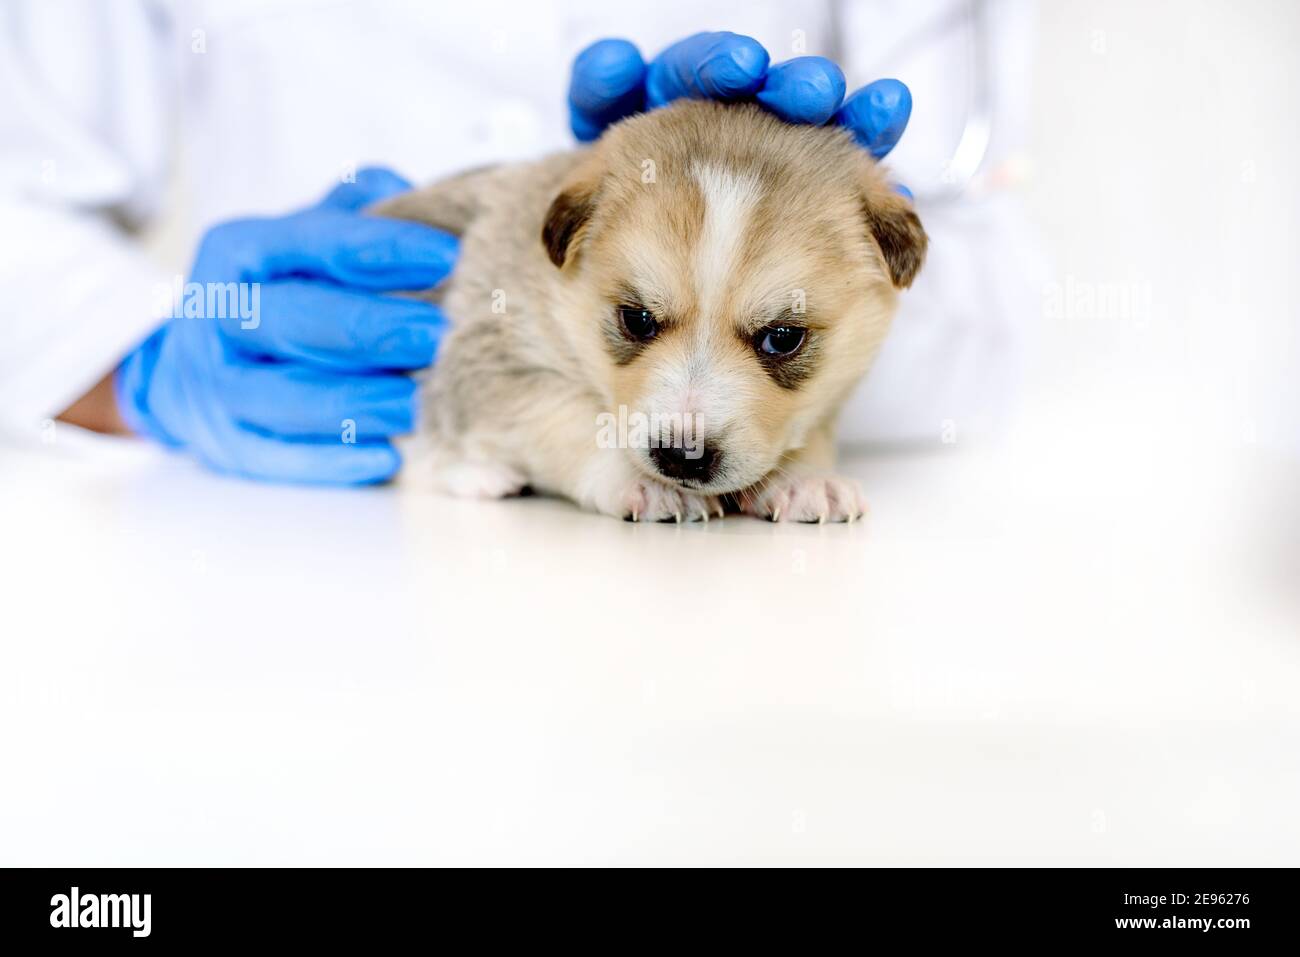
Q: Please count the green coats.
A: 0